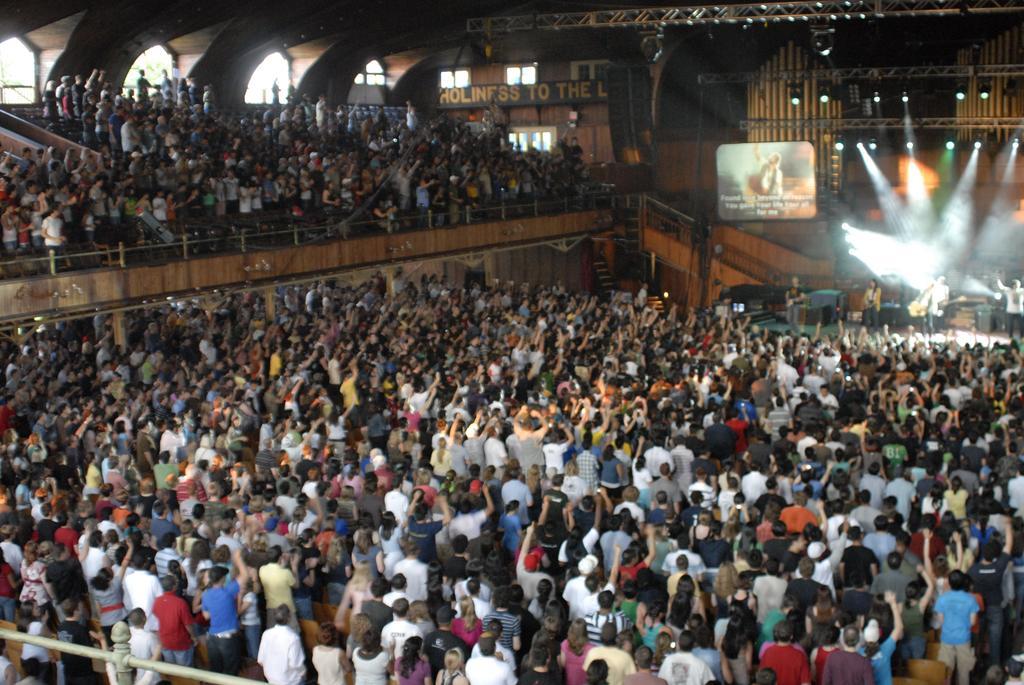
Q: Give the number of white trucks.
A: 0